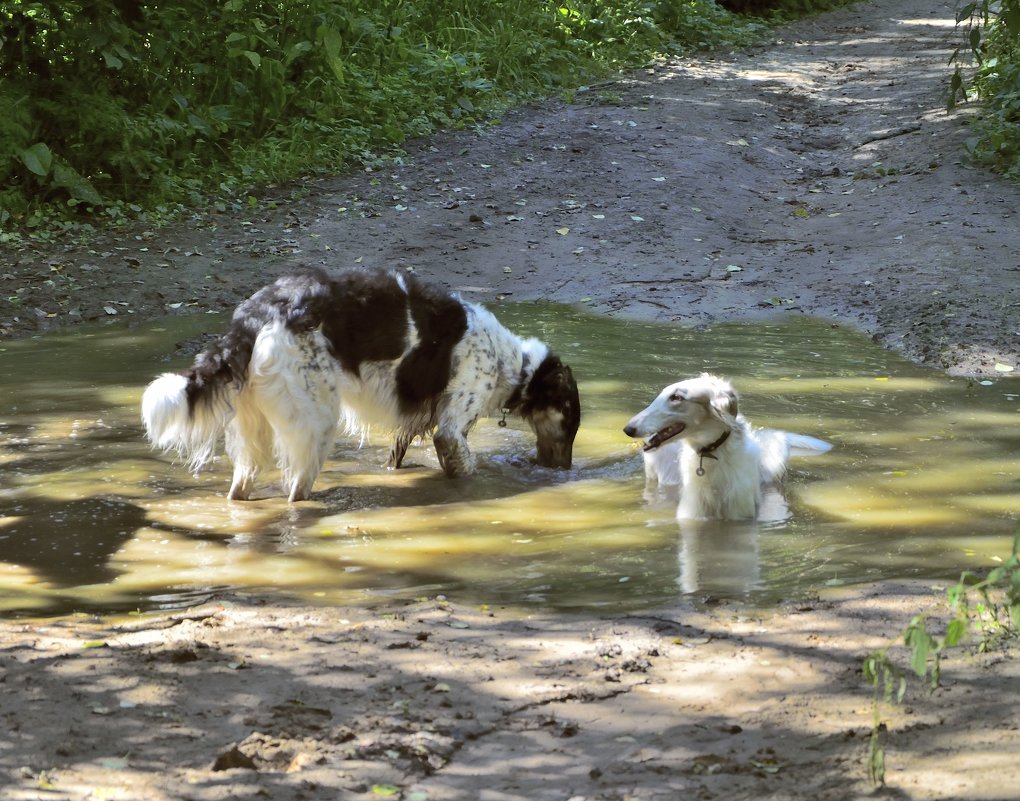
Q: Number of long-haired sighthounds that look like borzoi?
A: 2